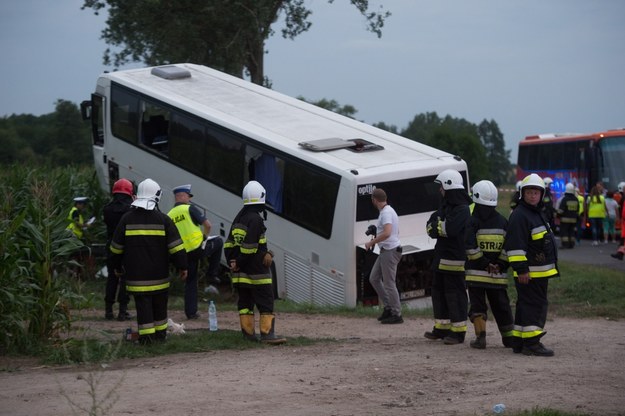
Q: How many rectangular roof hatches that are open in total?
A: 1